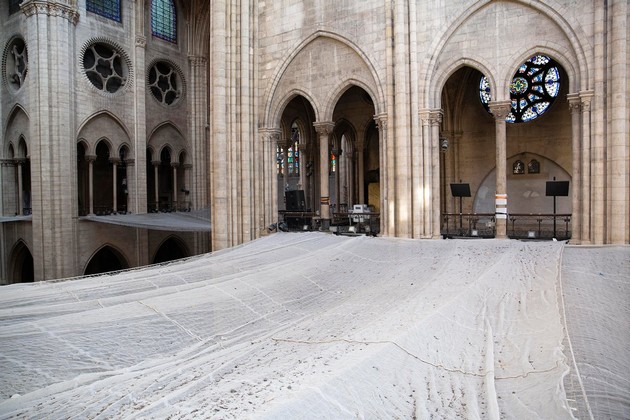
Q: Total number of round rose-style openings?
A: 4